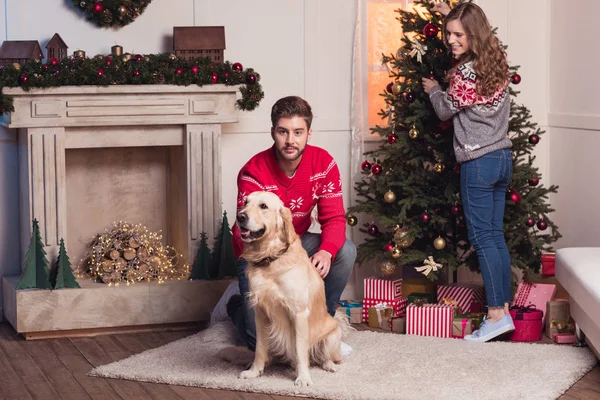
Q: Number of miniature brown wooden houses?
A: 3